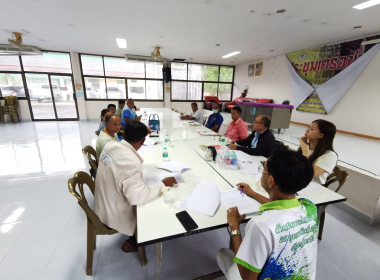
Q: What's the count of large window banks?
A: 3